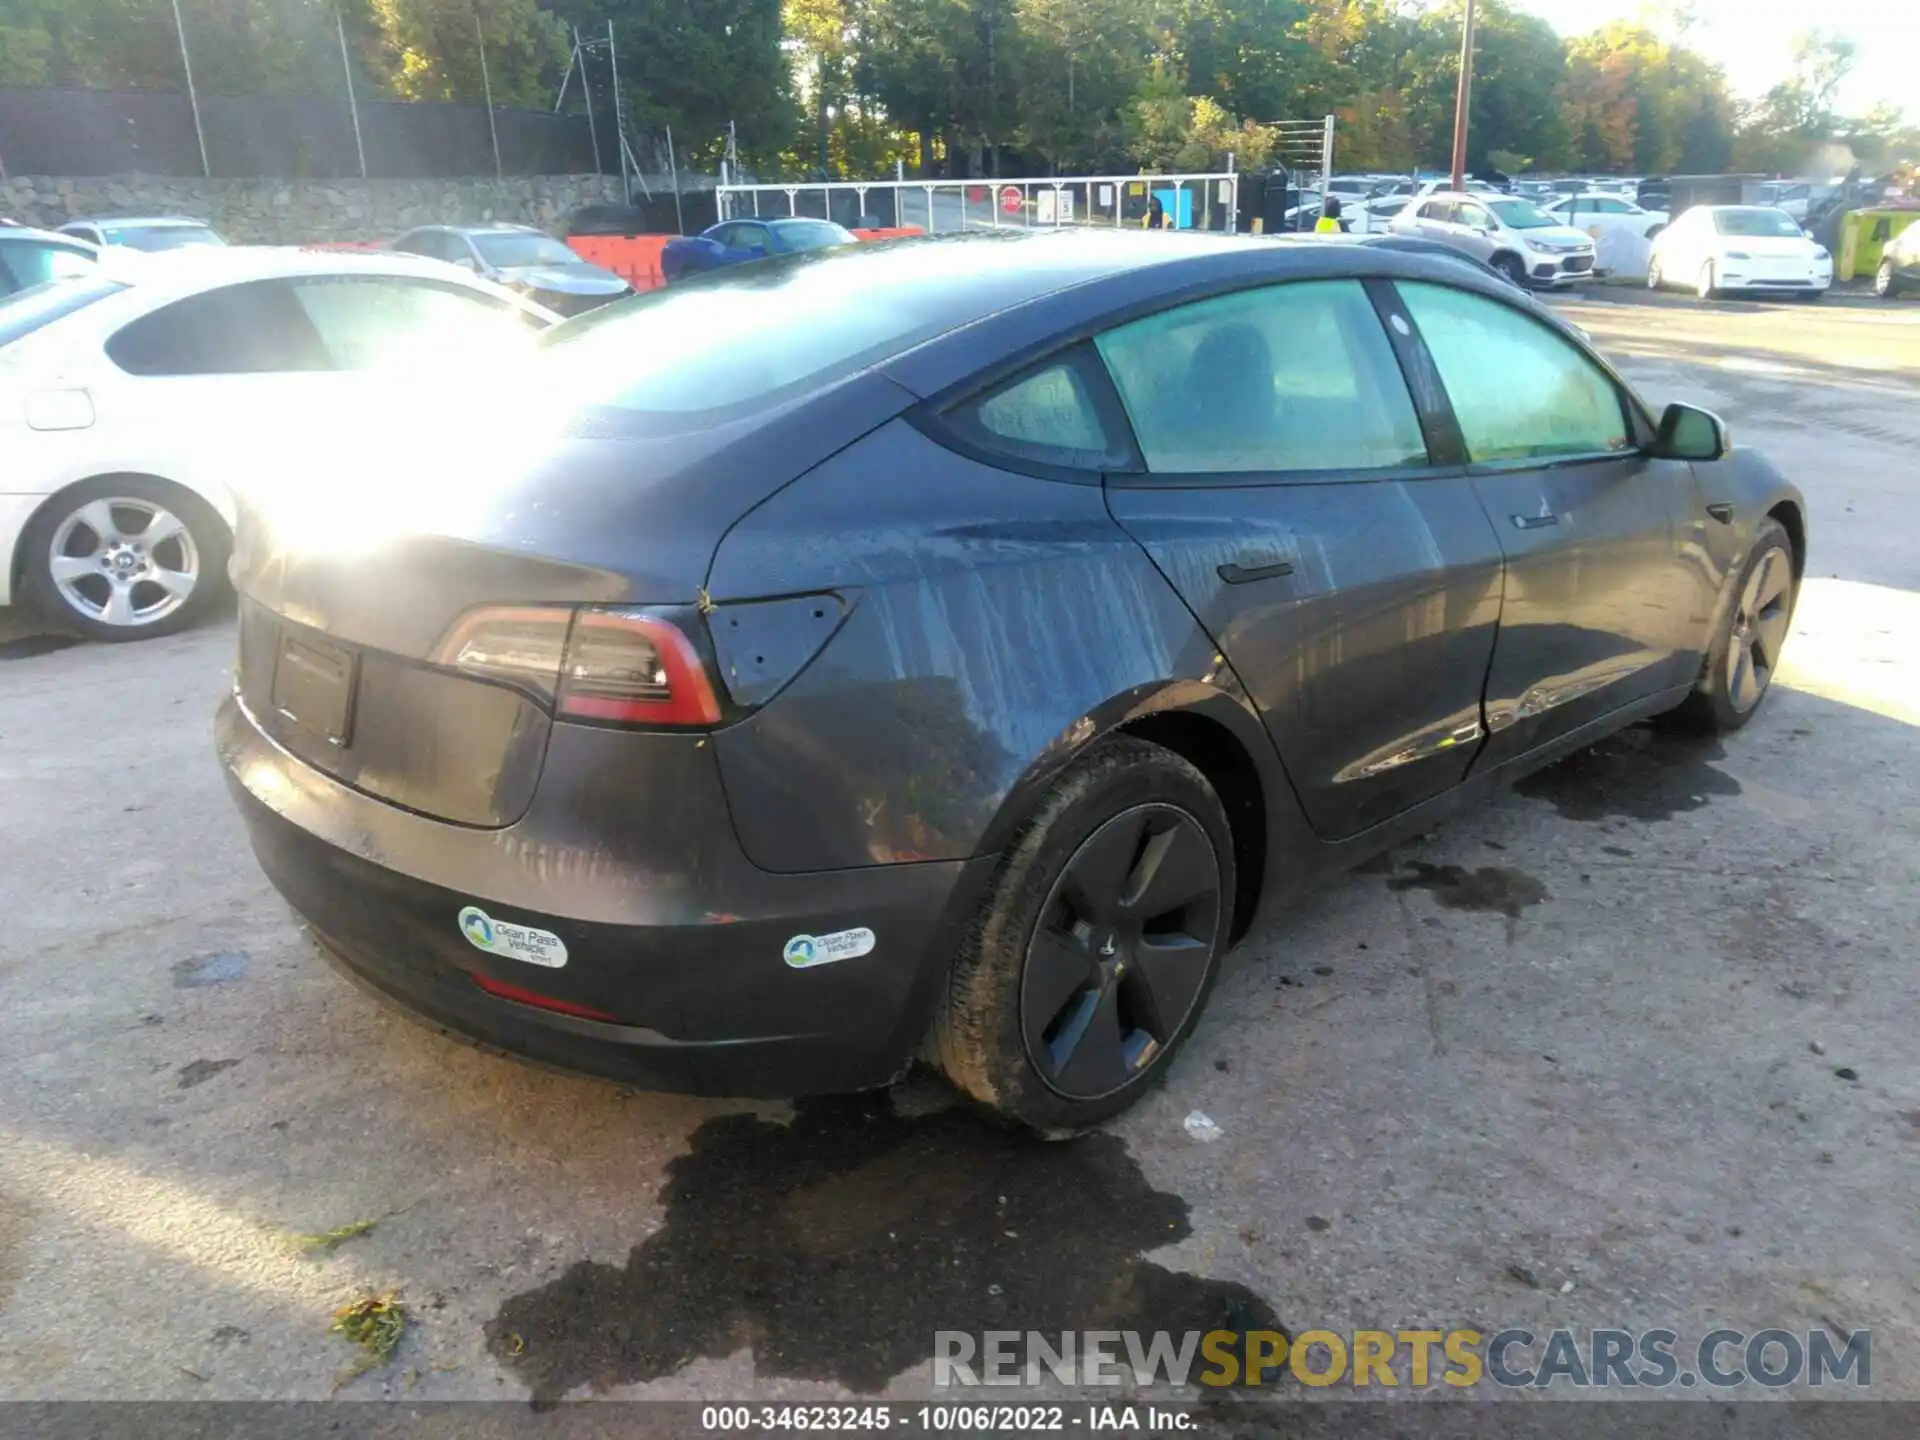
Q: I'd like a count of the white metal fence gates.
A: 1